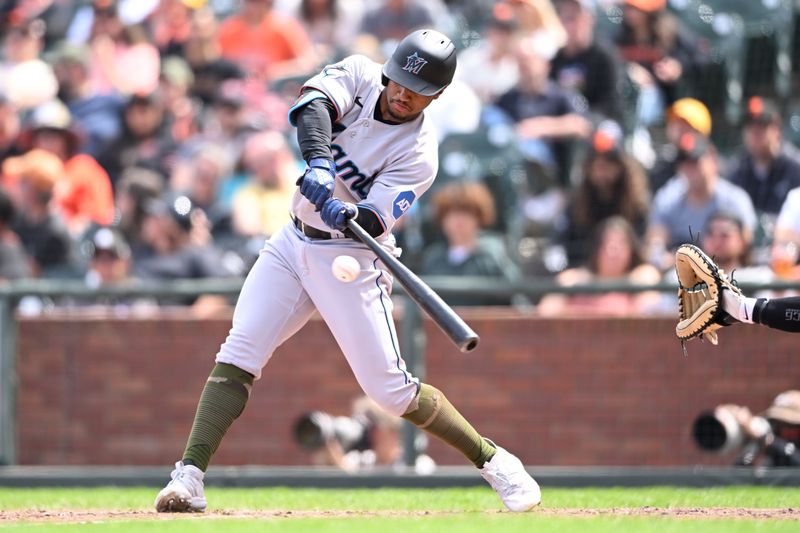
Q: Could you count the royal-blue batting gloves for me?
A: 2